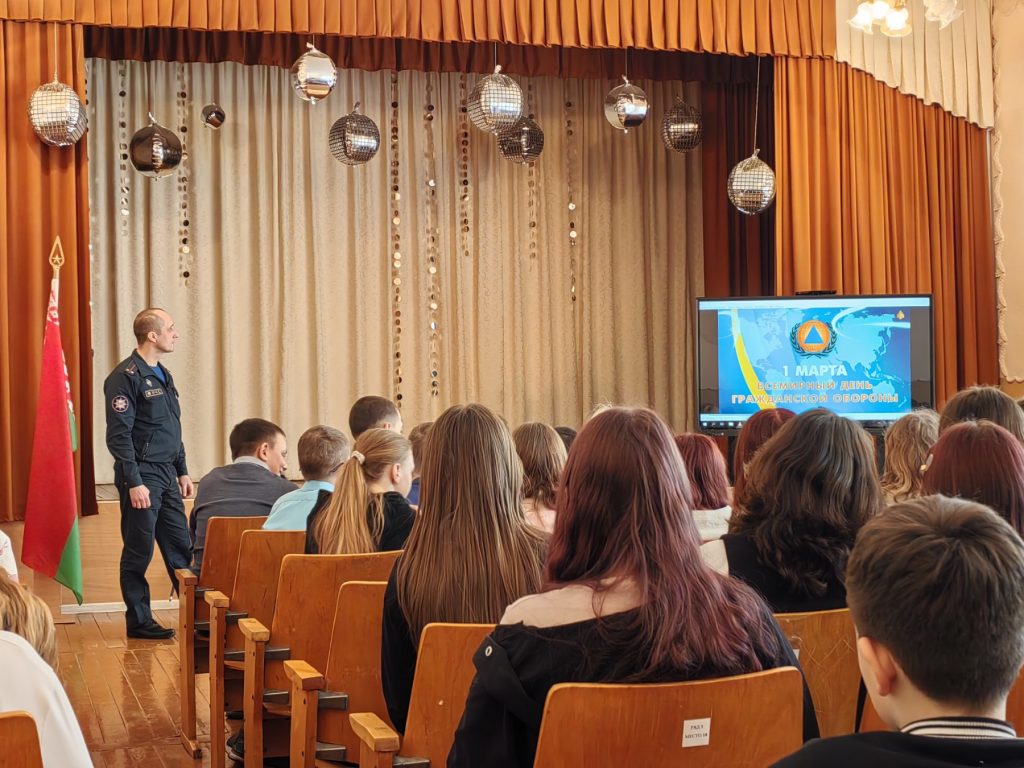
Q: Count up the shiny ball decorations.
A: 10